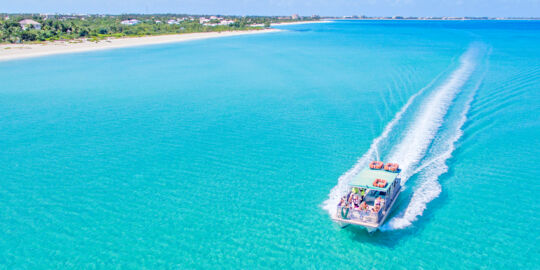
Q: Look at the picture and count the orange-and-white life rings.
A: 3